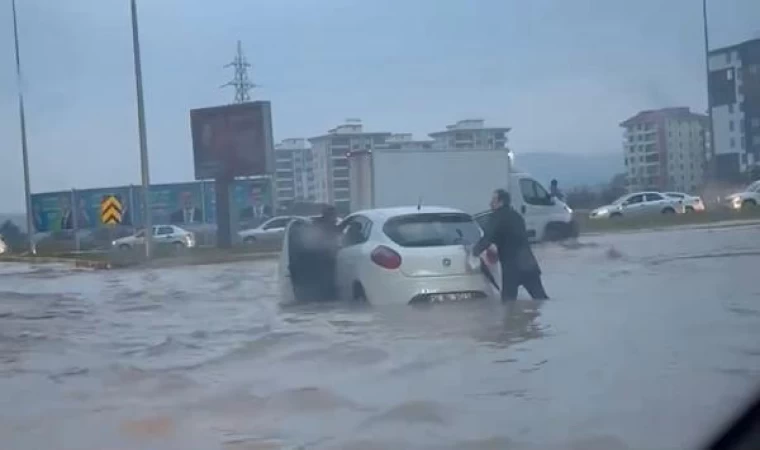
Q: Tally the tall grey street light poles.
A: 3